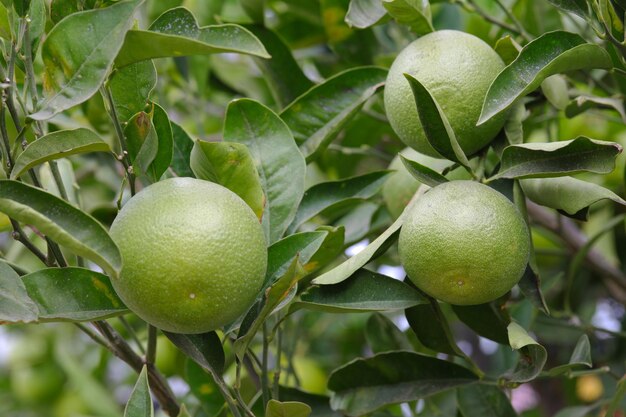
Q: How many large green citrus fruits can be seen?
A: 3